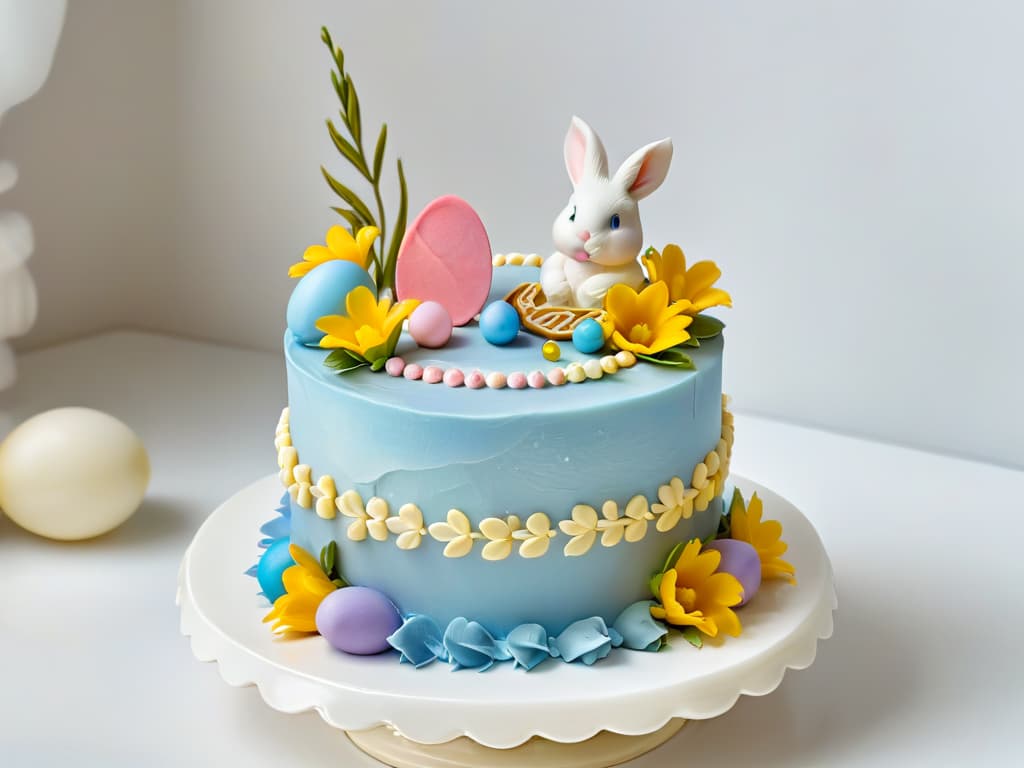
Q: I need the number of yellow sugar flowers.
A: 7